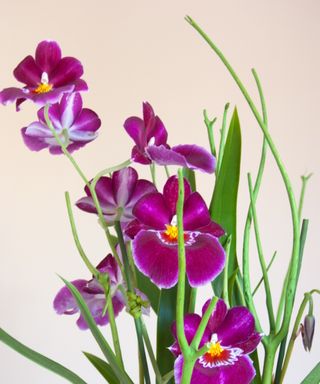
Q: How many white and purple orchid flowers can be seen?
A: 7